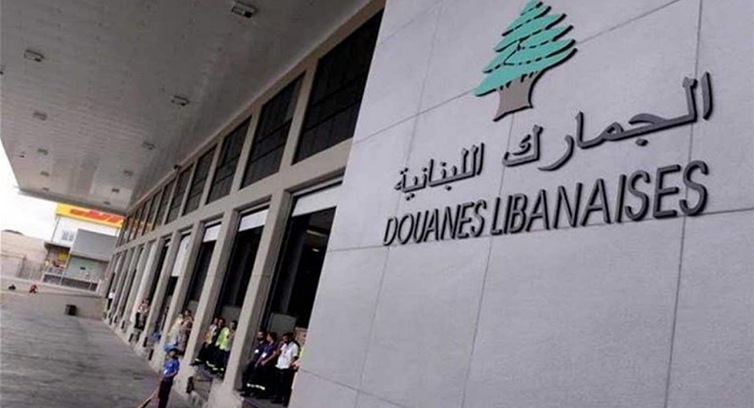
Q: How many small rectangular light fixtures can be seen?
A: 11